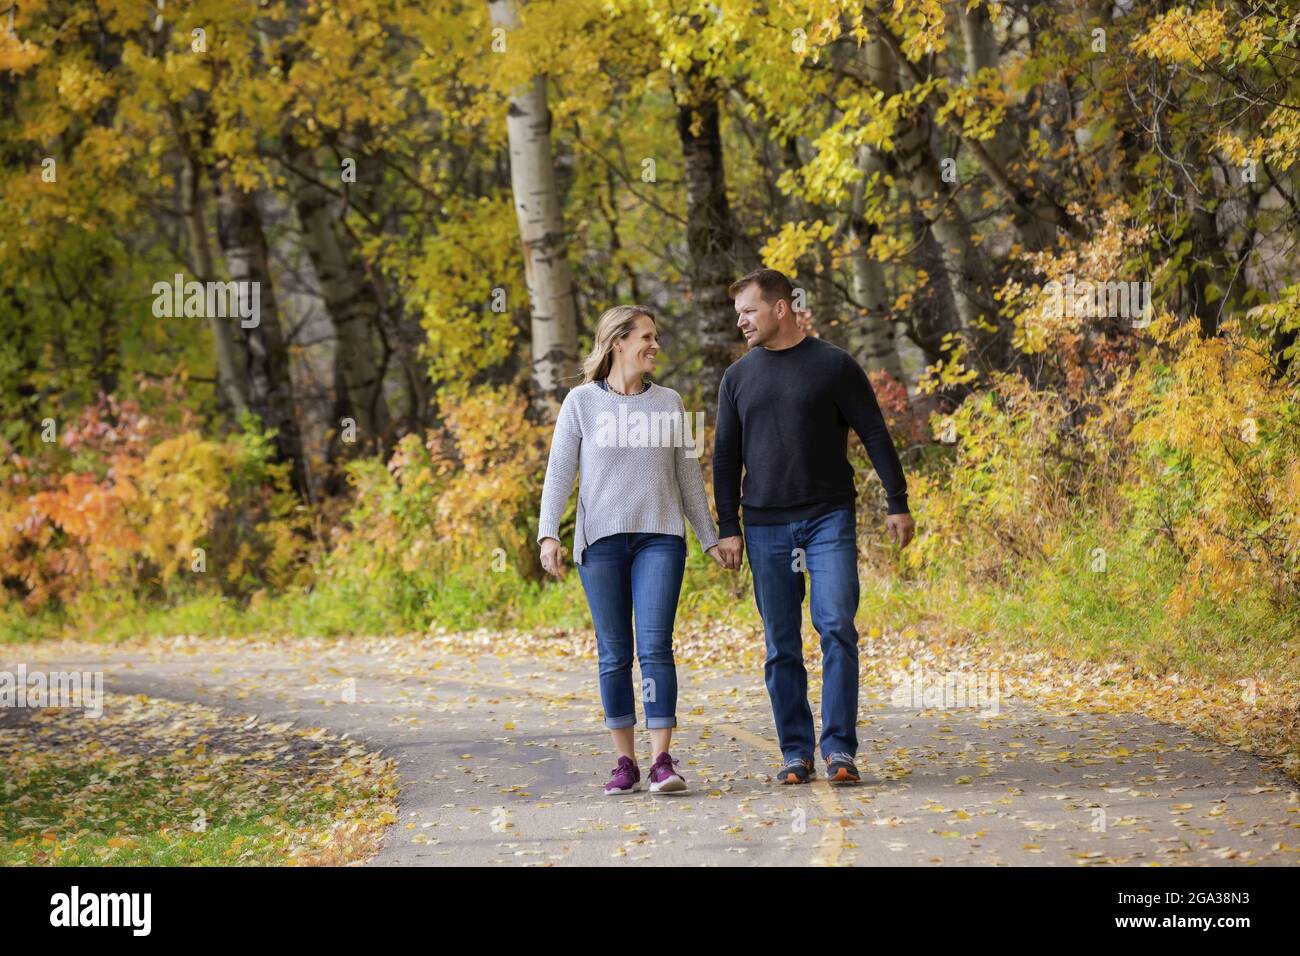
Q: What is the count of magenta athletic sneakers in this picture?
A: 2